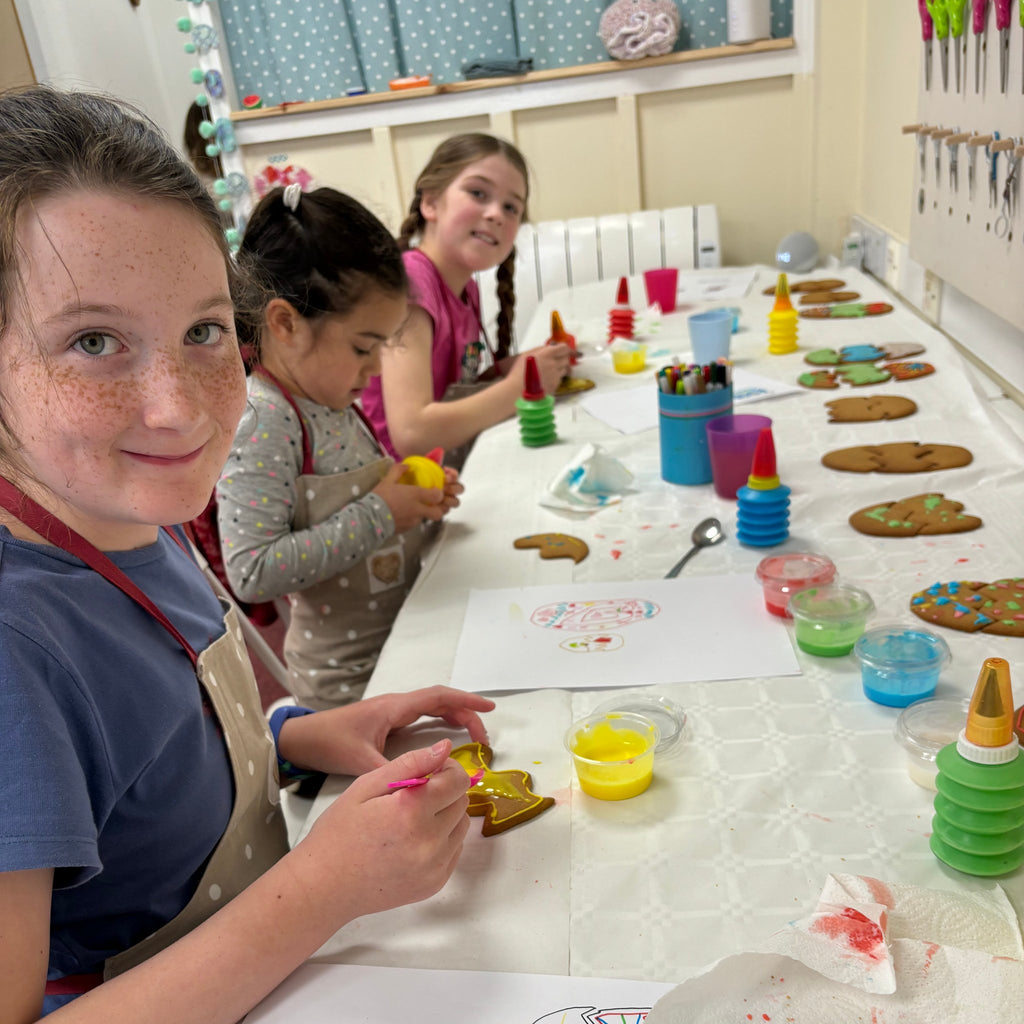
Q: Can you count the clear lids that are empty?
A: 1